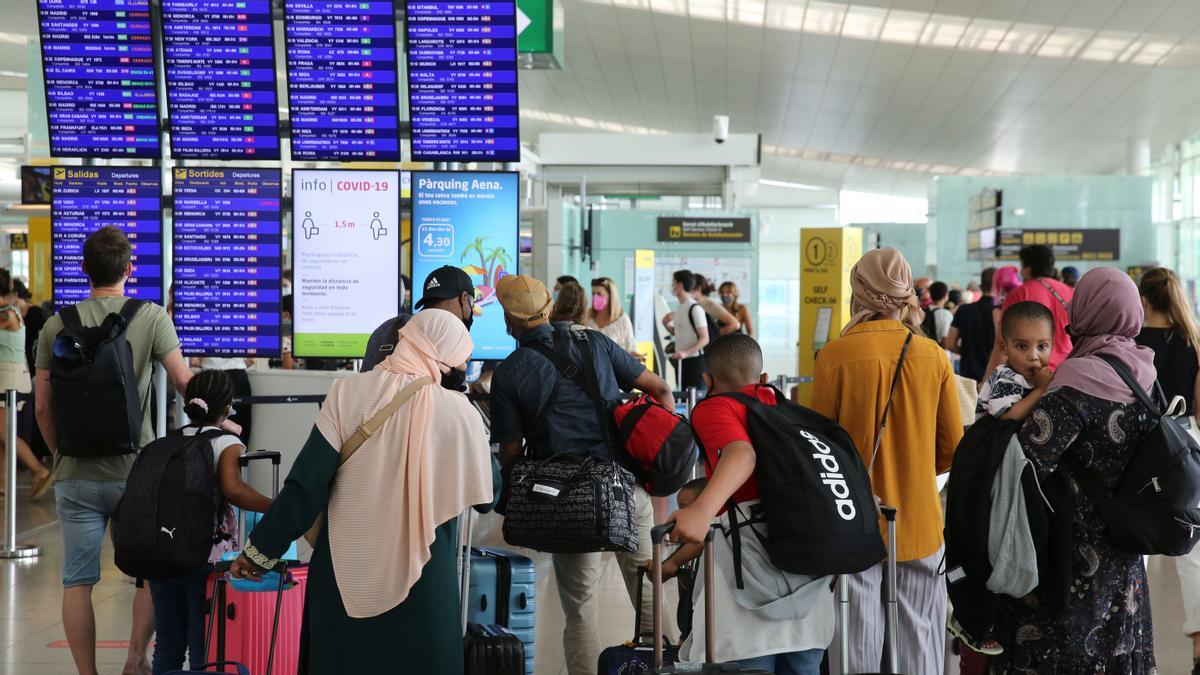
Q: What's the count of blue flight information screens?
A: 6